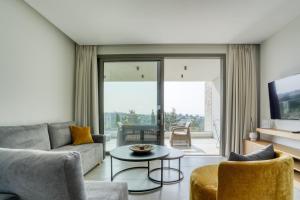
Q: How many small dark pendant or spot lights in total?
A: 4